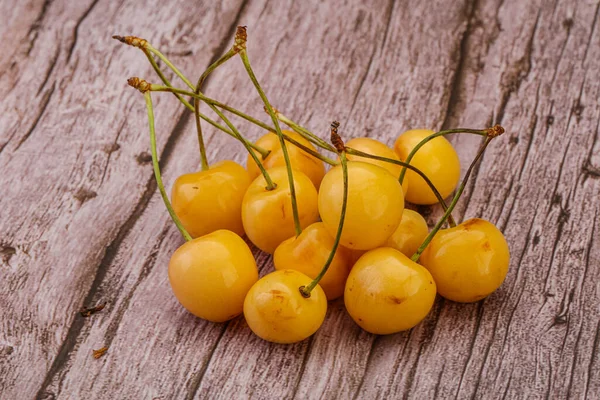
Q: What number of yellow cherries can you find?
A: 12